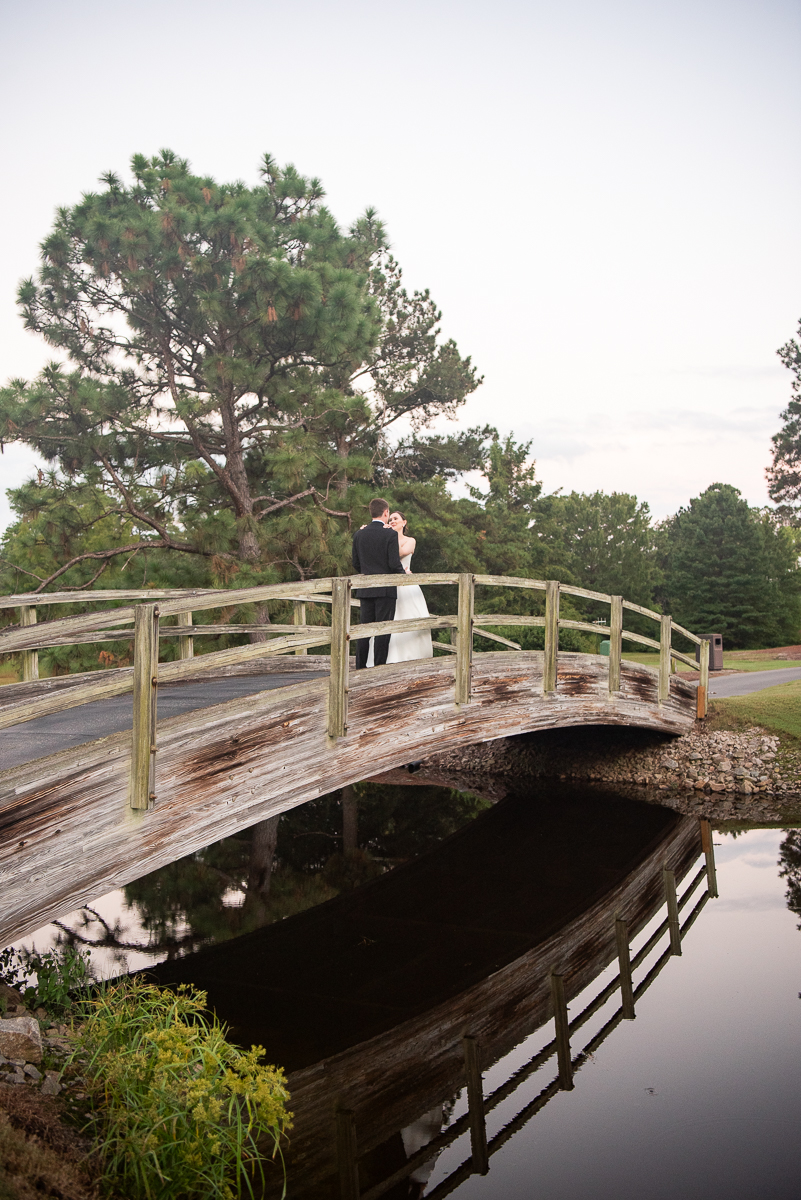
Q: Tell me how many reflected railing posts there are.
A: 6